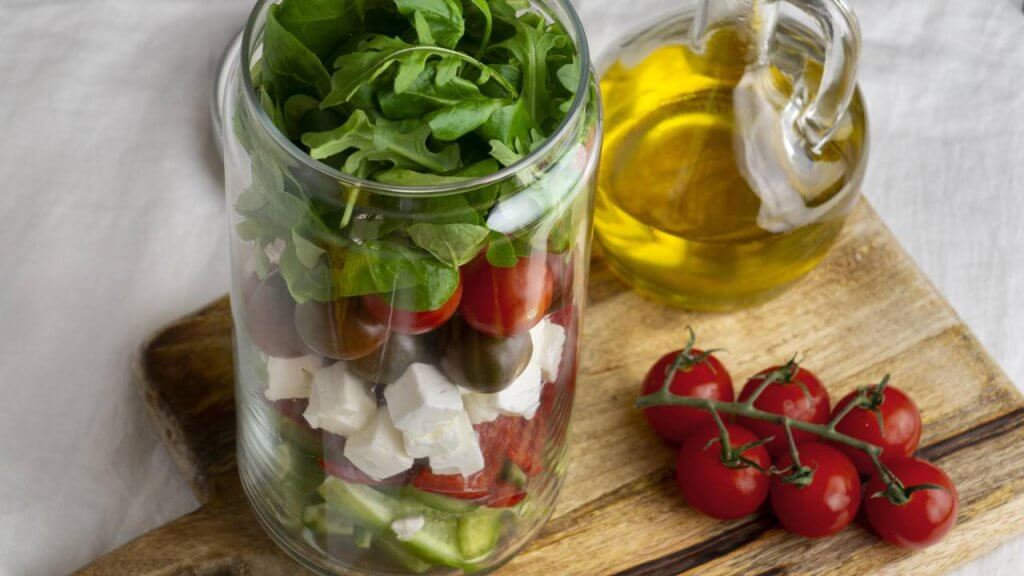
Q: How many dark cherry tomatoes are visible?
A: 4